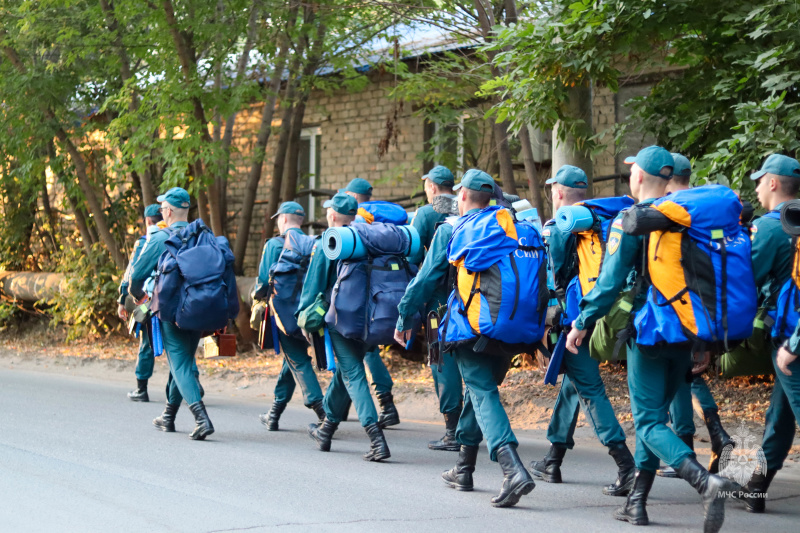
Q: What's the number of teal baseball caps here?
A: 11